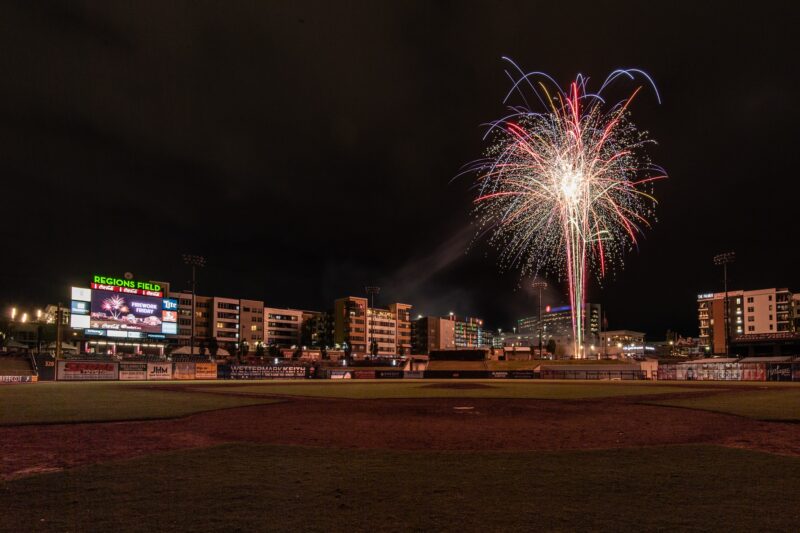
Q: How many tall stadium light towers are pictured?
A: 4